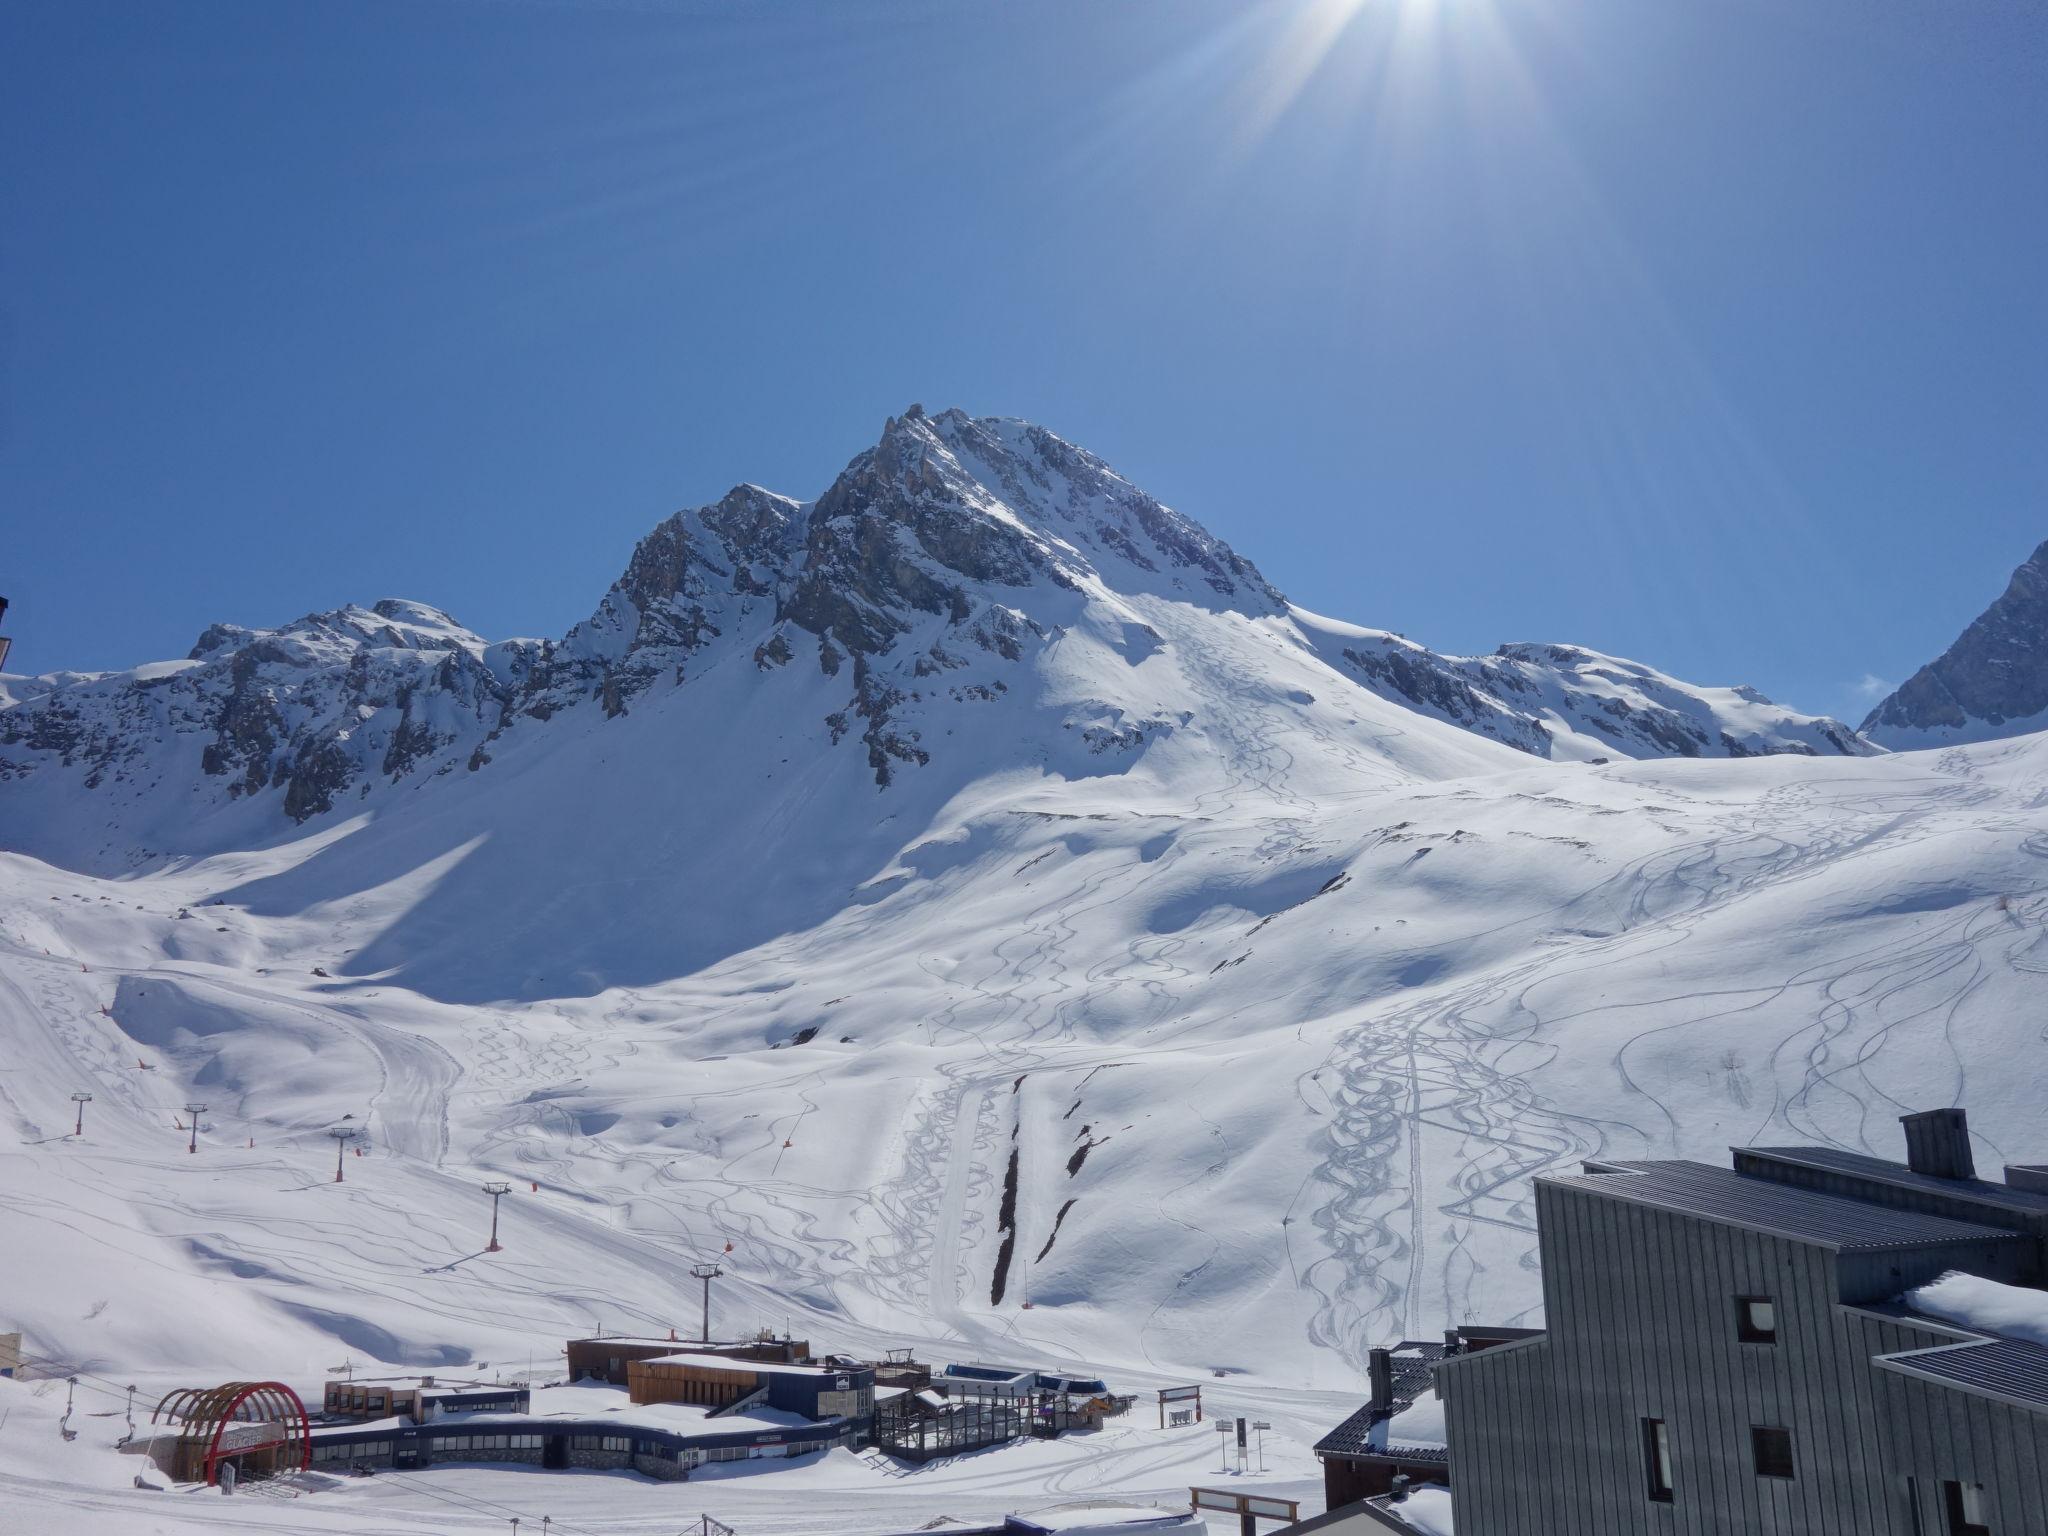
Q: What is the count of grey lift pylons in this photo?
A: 5